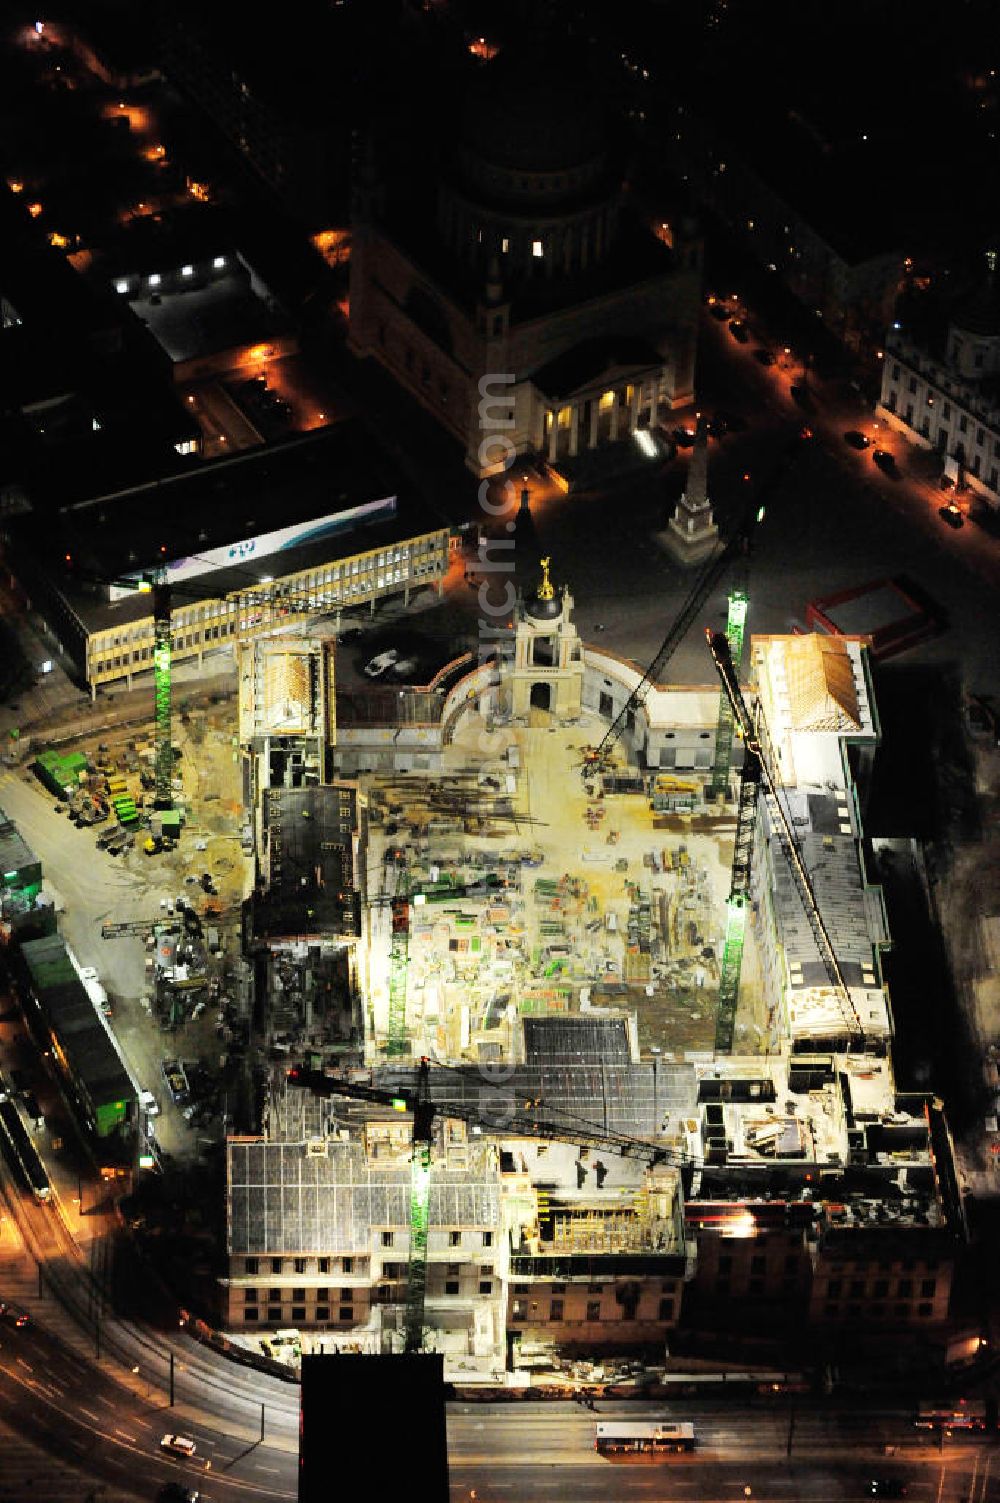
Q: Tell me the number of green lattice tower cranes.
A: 5